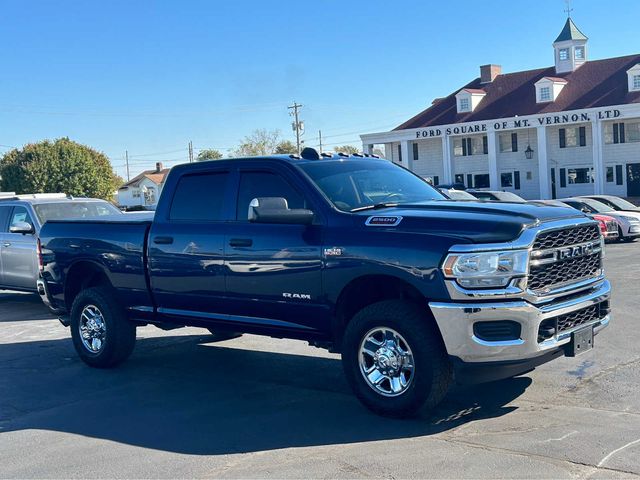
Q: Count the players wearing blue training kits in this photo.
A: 0